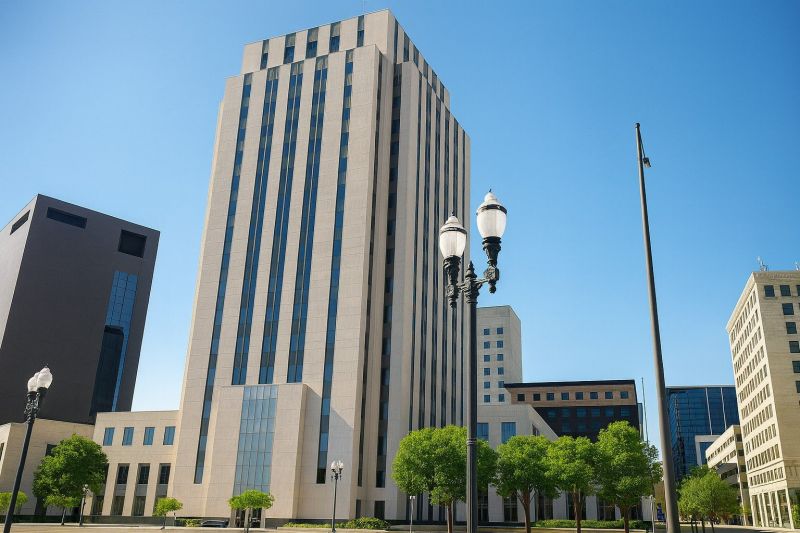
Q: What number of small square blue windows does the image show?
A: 12